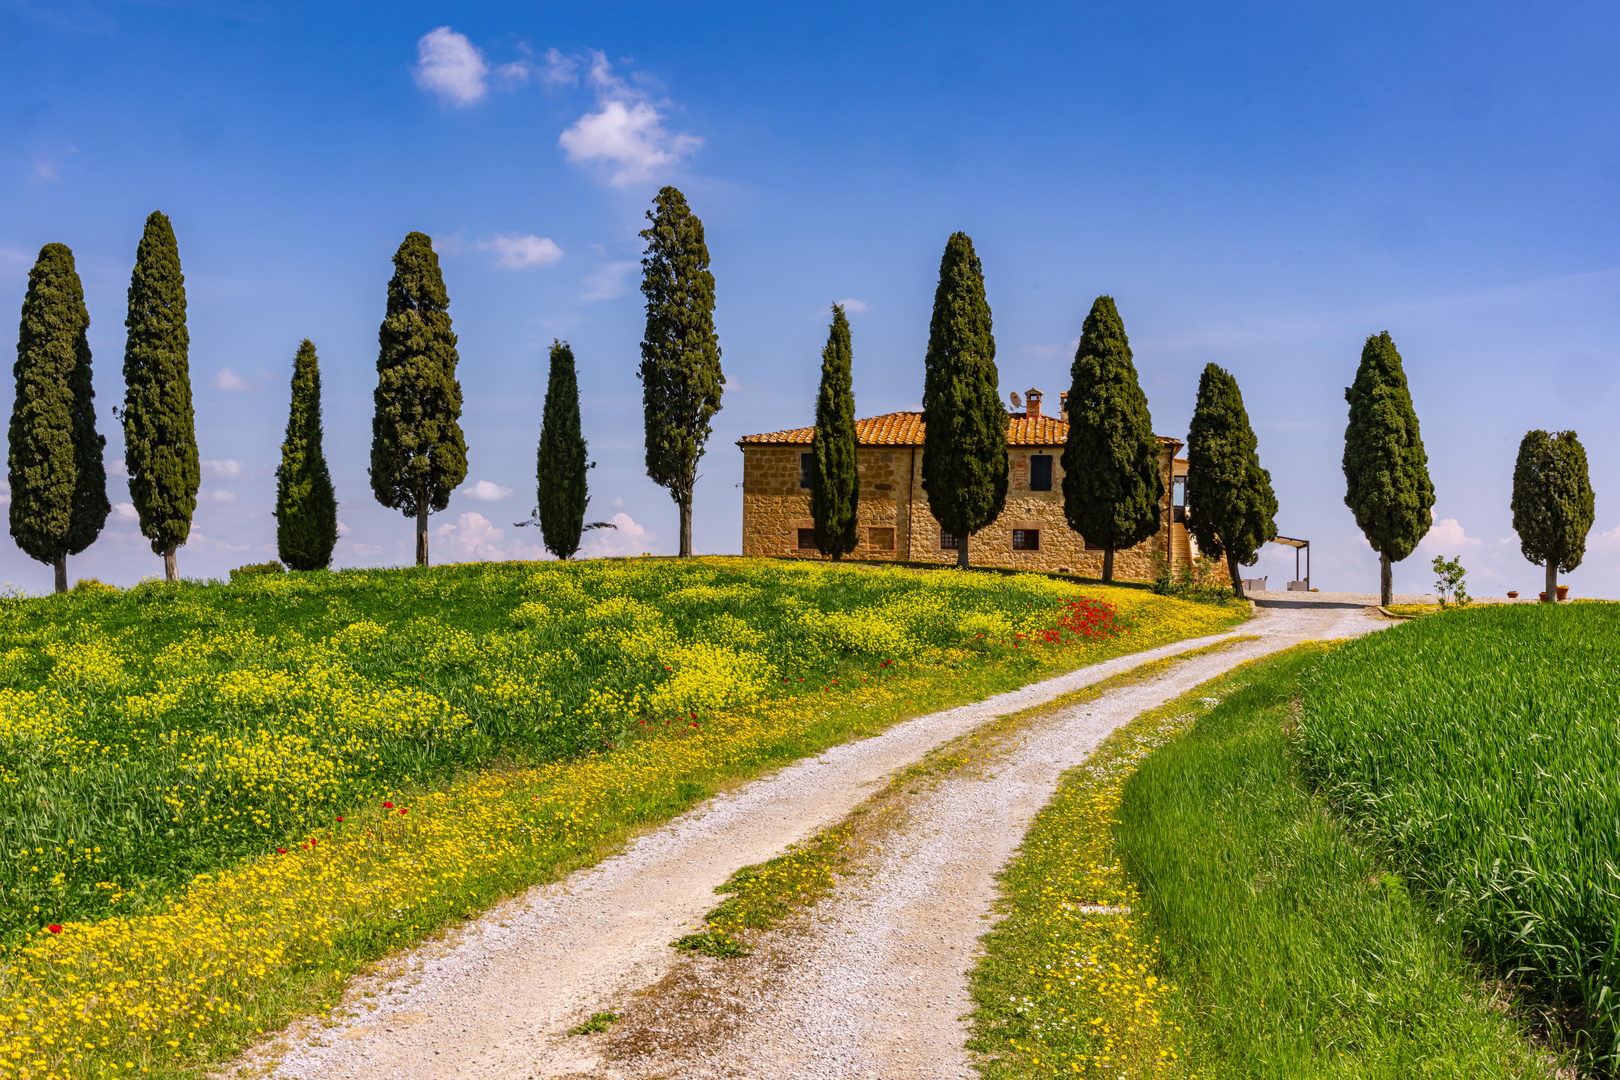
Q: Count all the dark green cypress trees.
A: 12